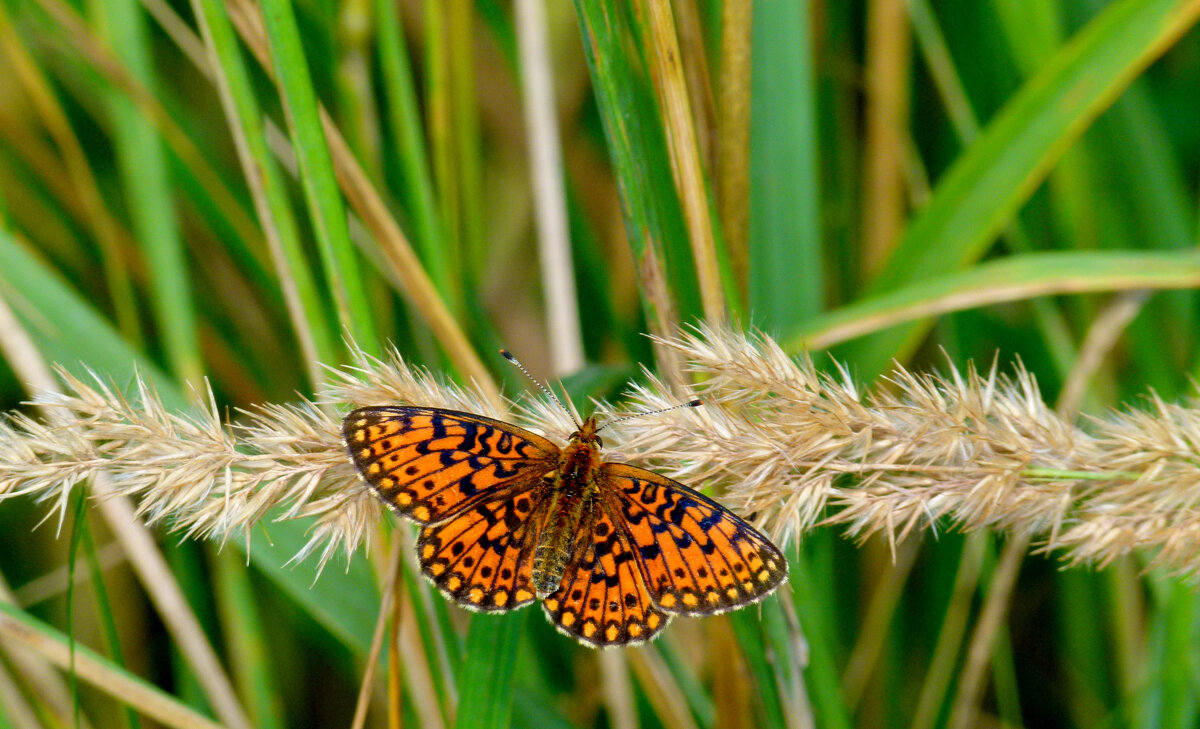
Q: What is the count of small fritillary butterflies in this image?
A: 1